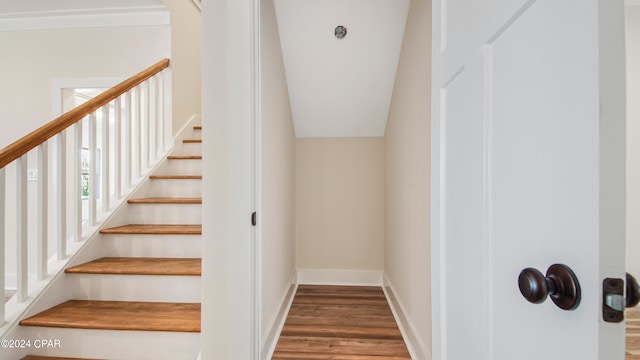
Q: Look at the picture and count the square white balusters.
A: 13